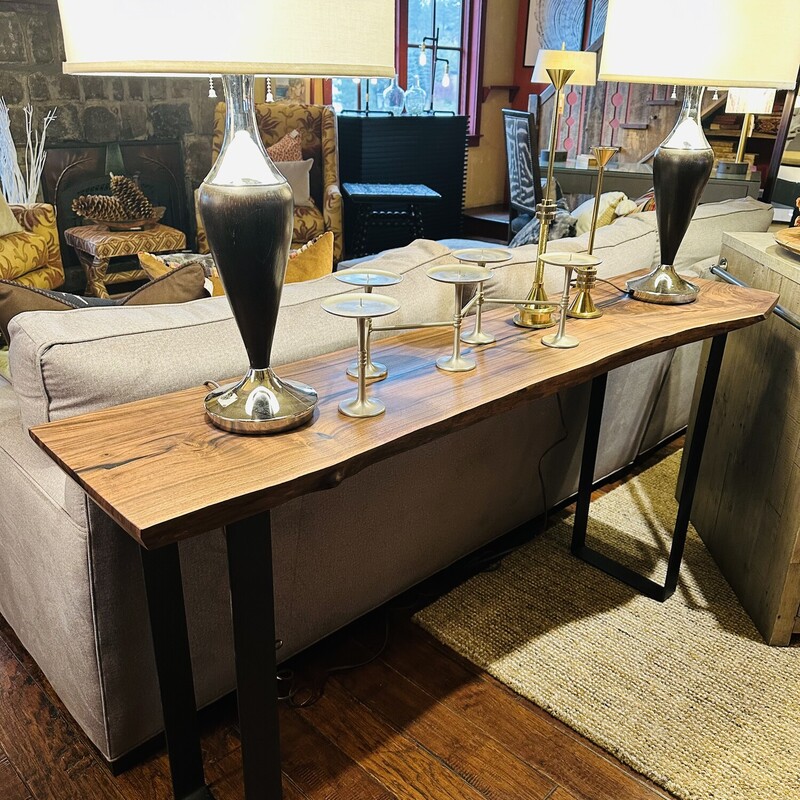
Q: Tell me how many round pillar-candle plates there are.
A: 5